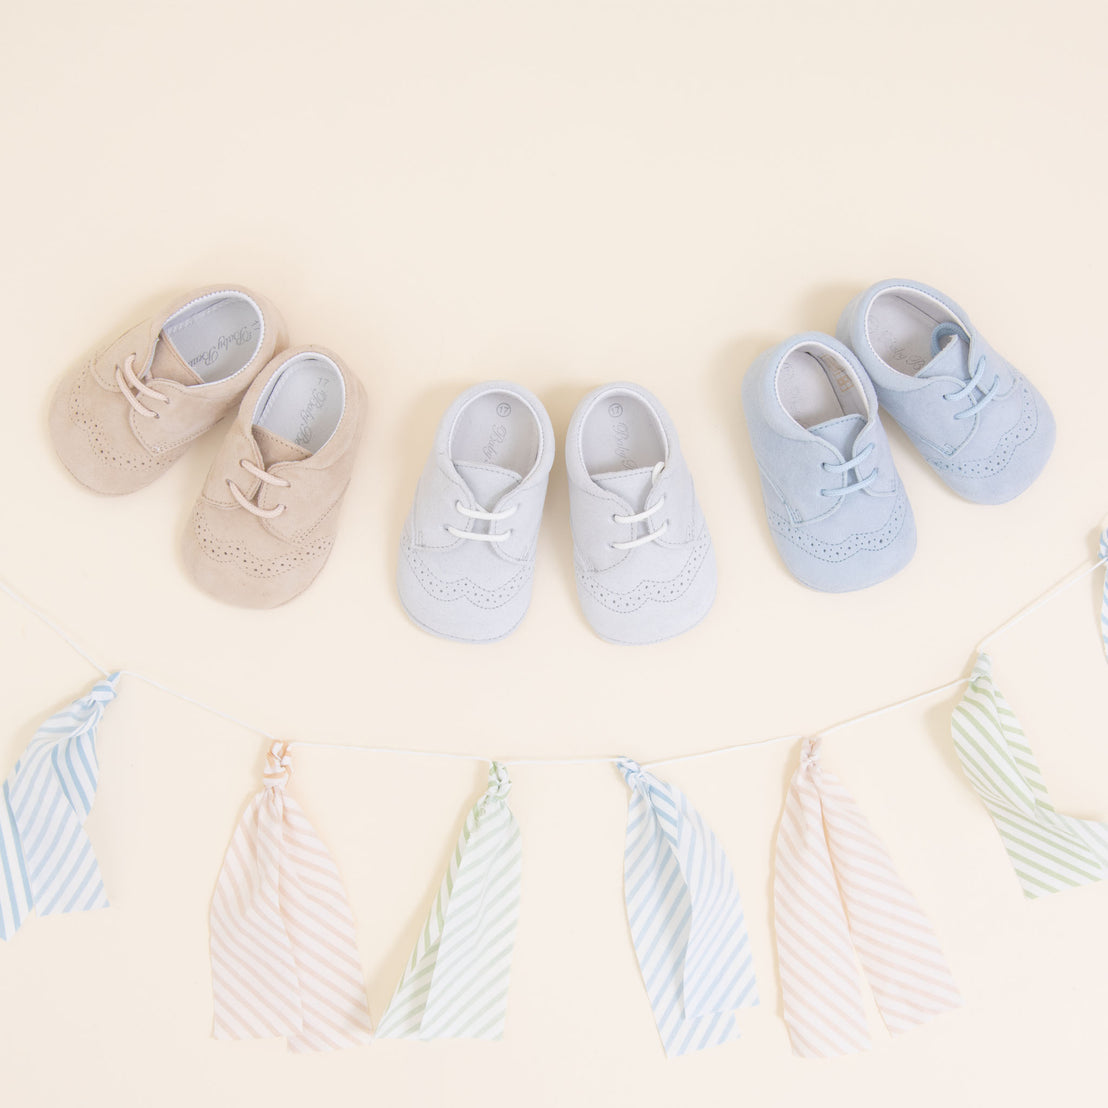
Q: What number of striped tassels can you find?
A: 7